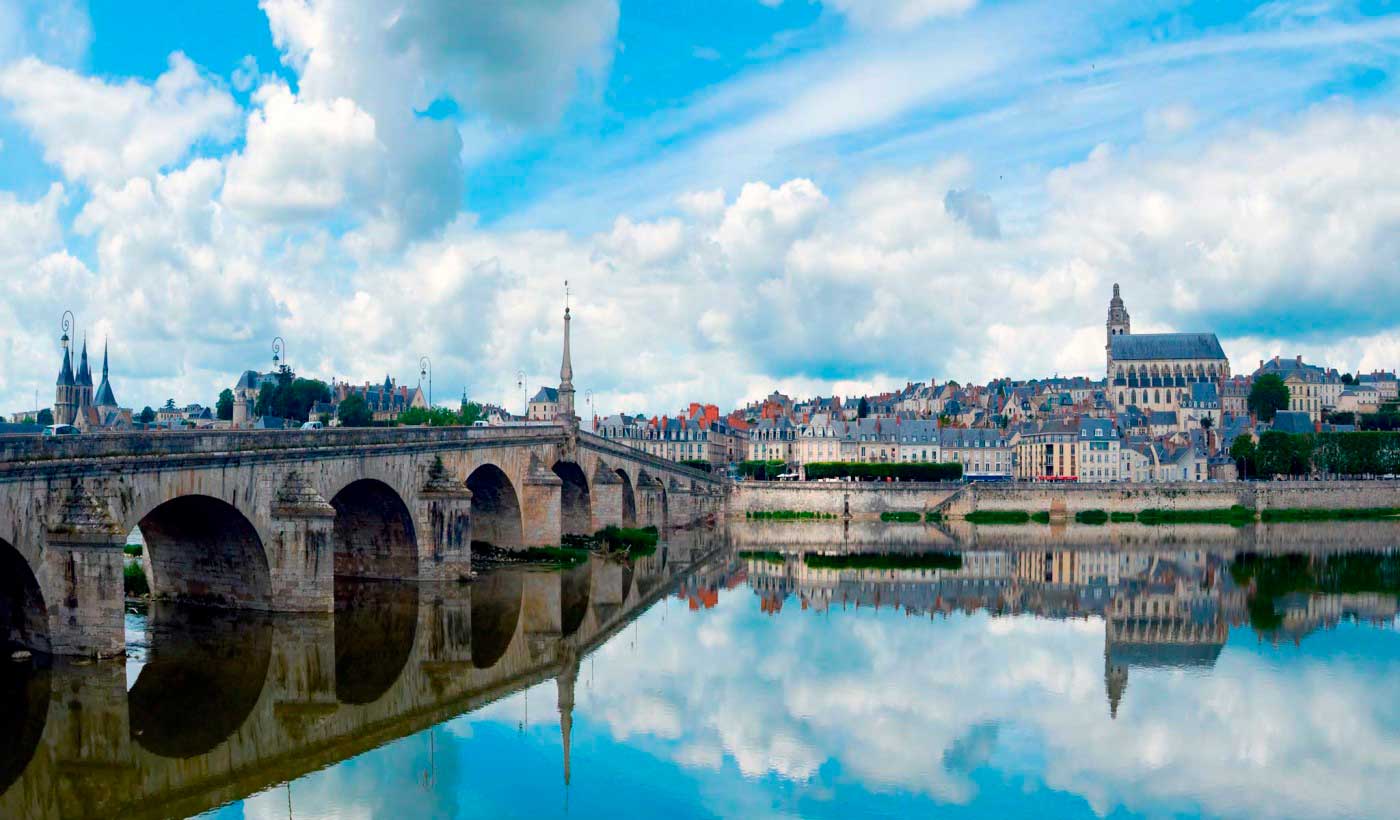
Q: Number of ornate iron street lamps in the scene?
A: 5